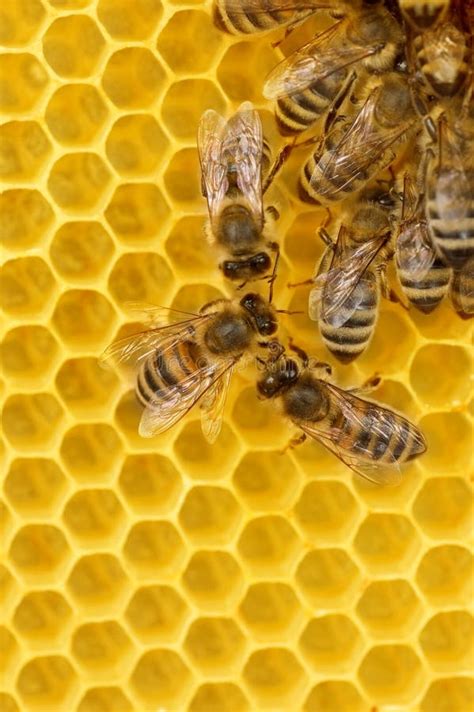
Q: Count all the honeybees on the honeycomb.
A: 12